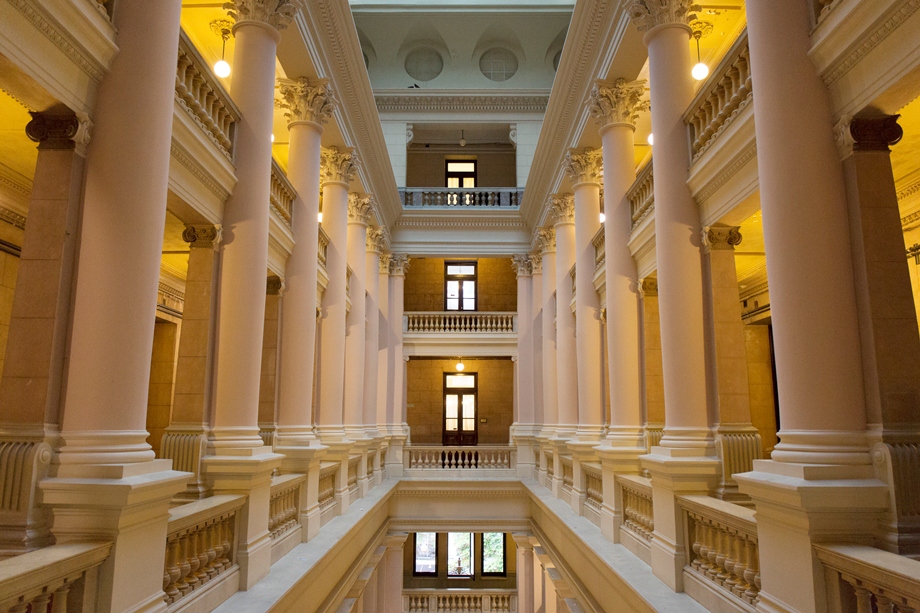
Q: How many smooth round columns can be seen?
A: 12